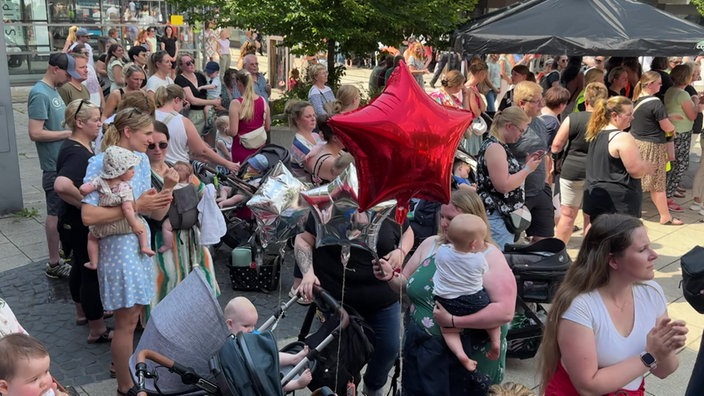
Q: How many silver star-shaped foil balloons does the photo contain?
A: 2